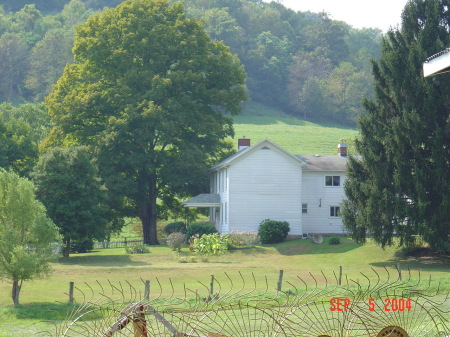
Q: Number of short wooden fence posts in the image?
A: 6